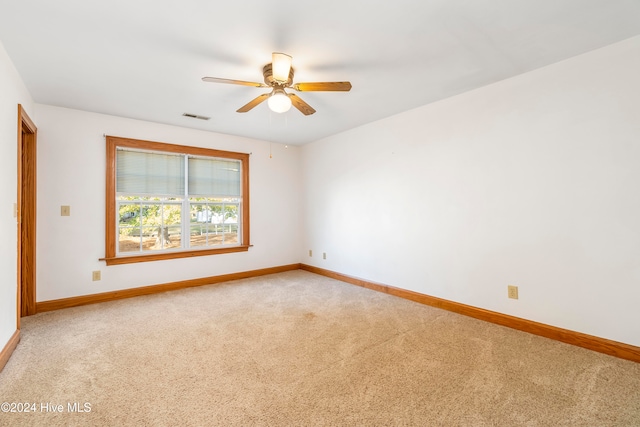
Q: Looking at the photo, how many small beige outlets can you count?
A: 4